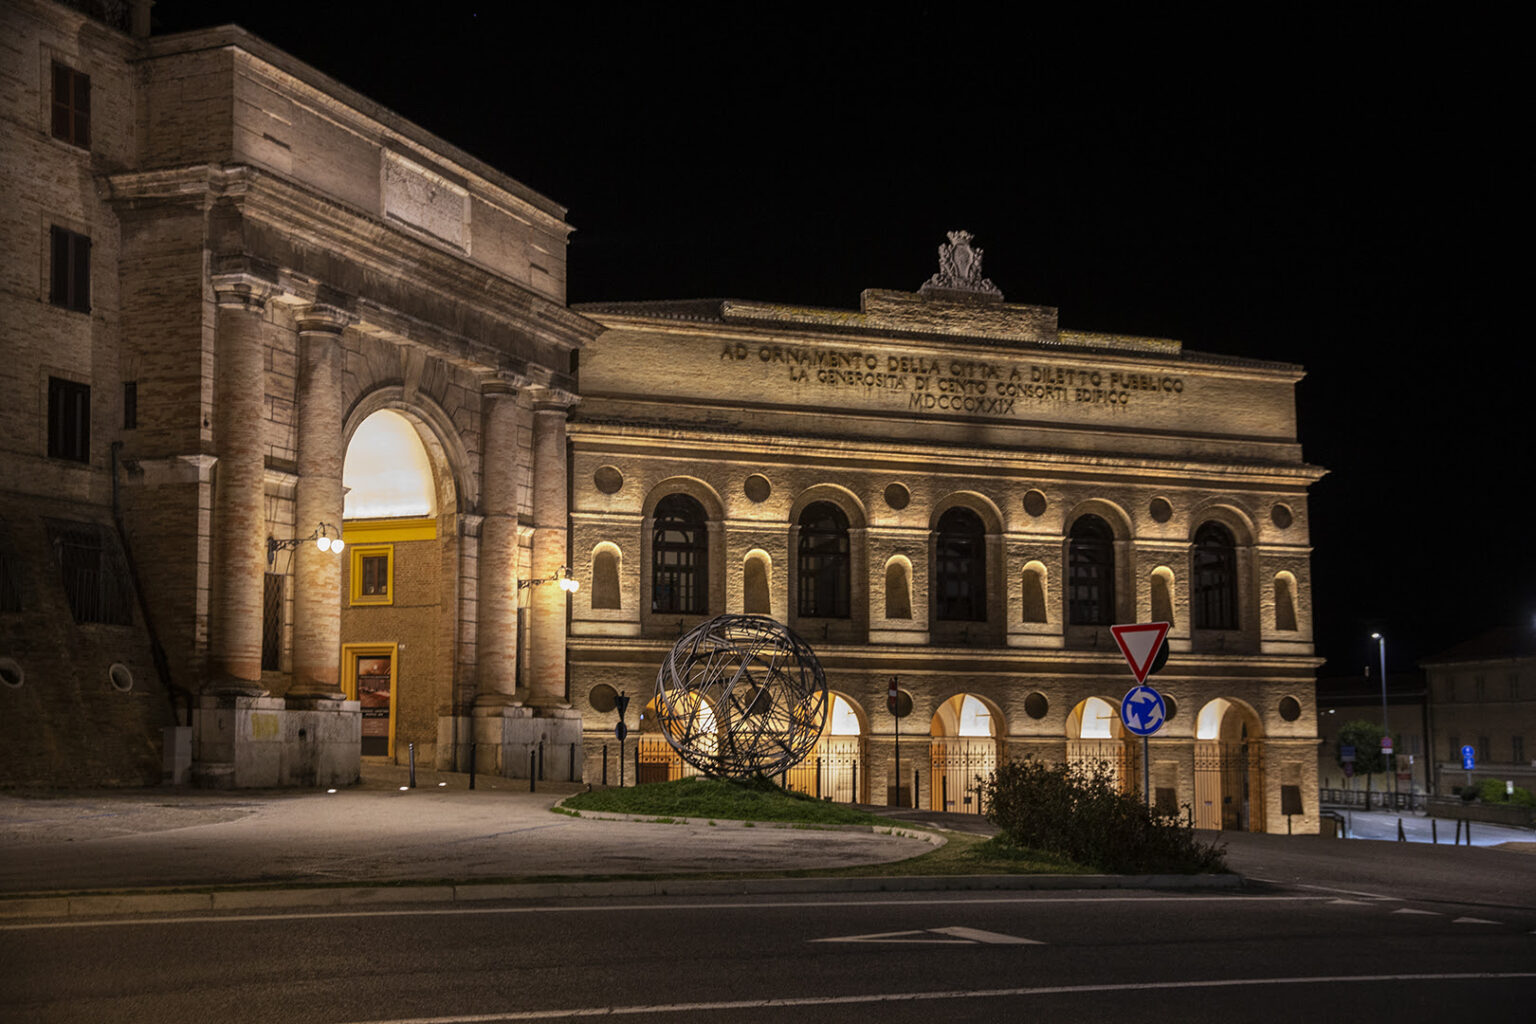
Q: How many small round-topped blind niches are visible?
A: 6